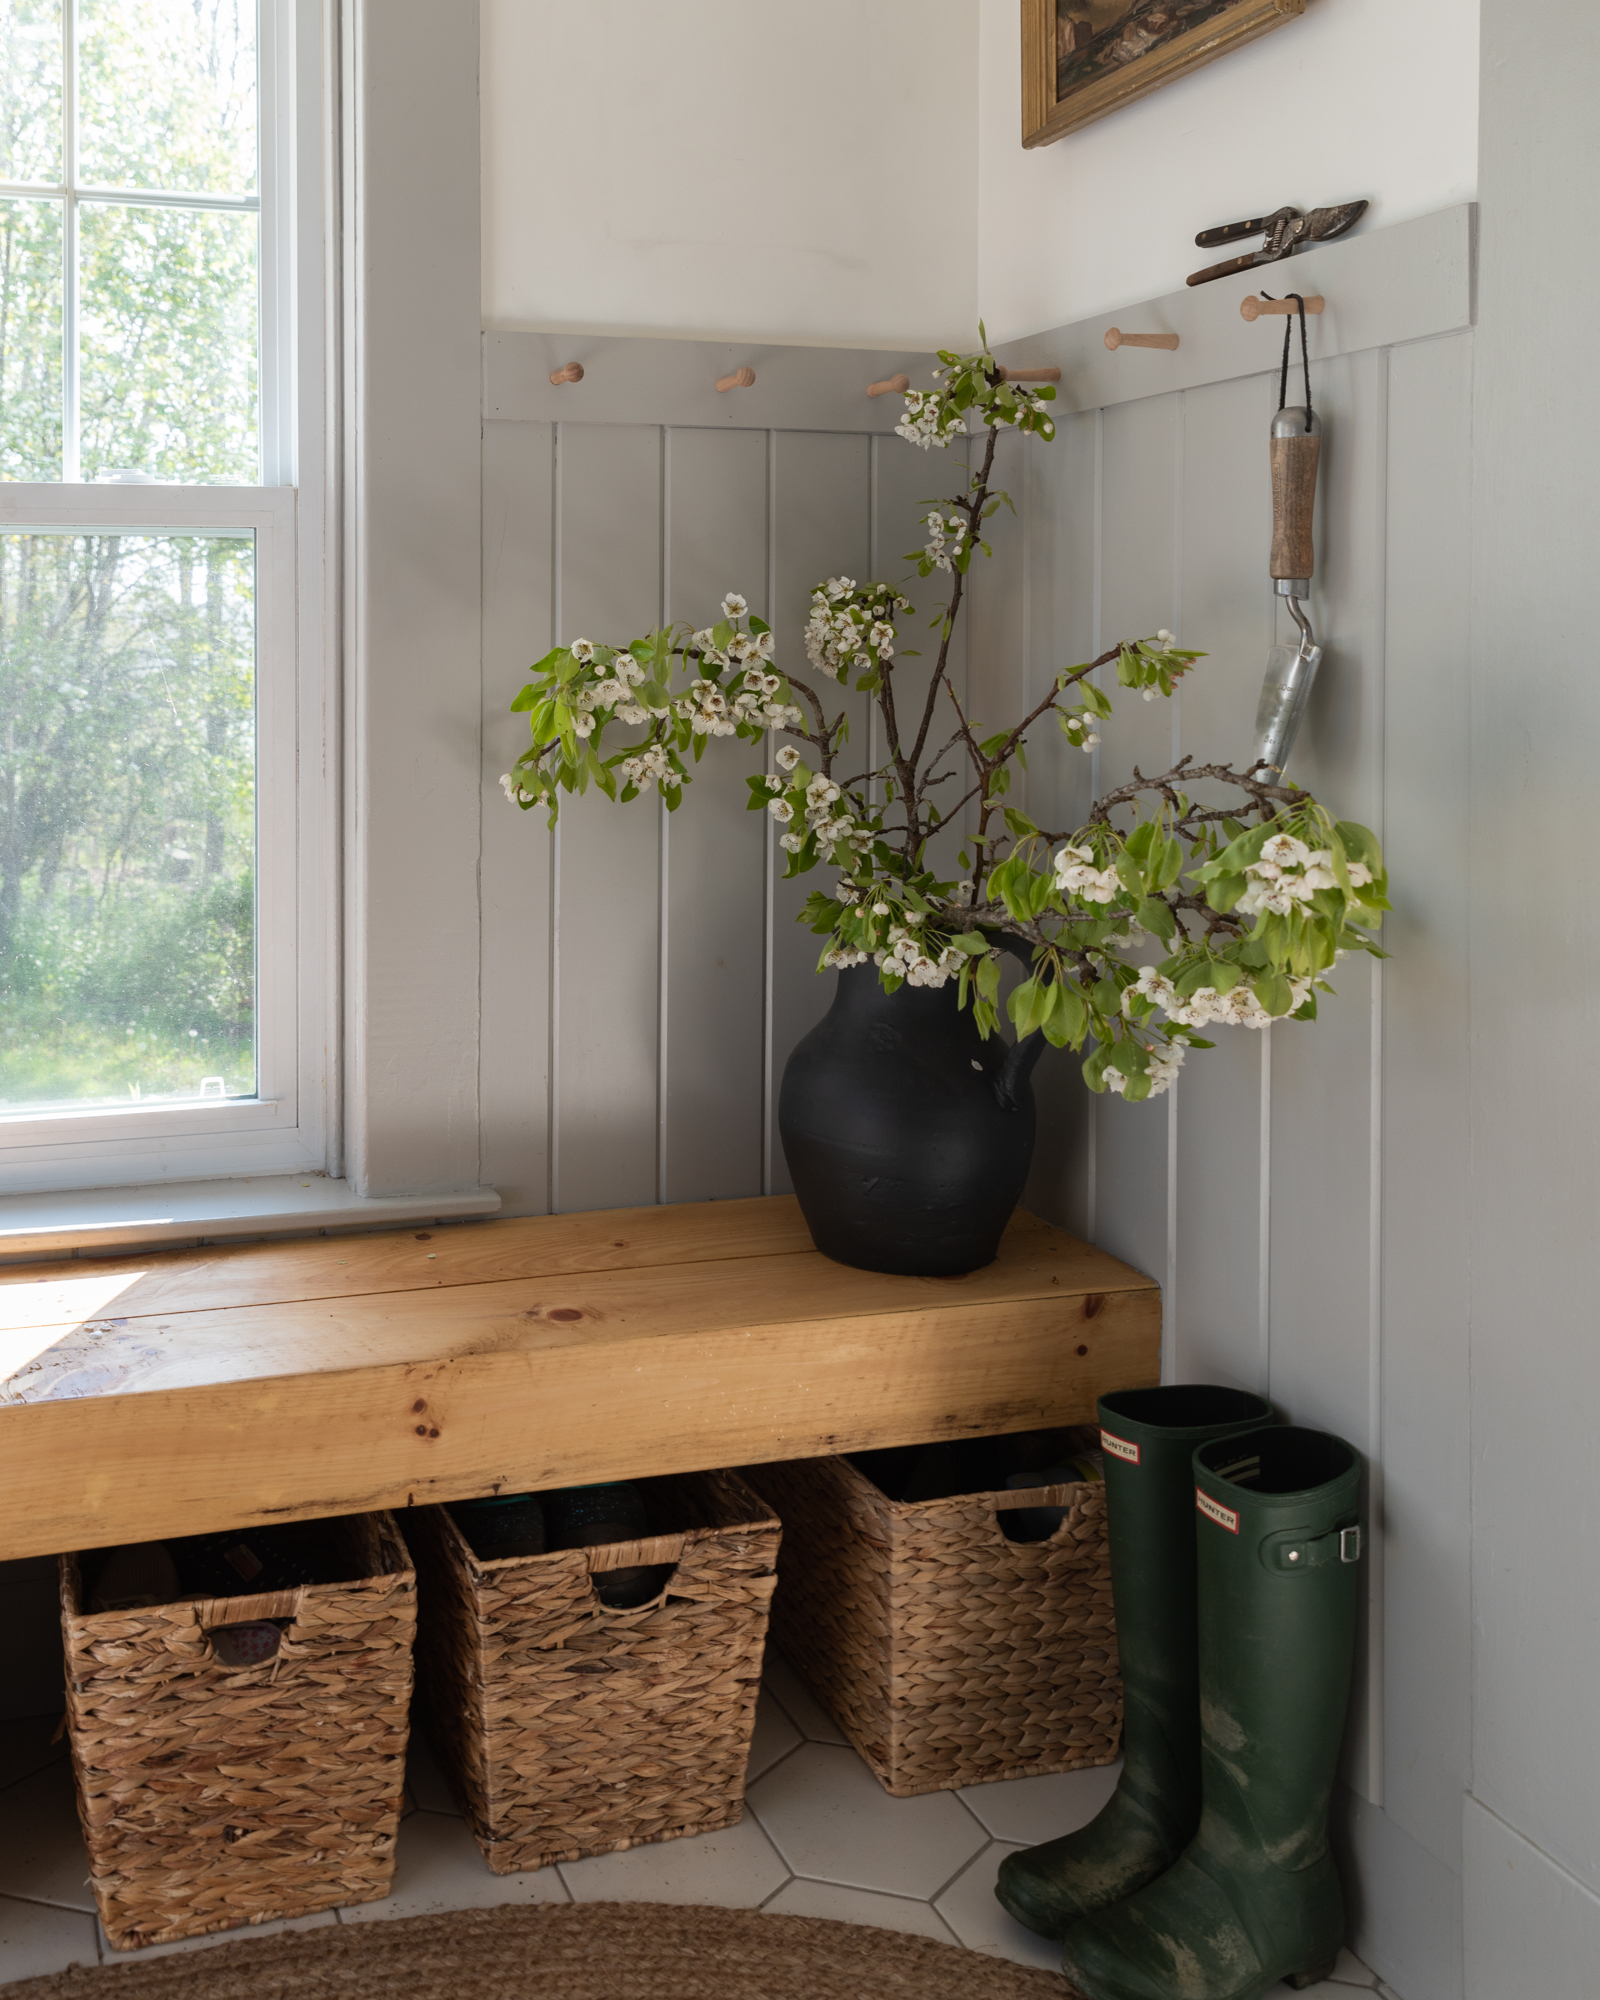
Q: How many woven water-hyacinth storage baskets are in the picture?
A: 3